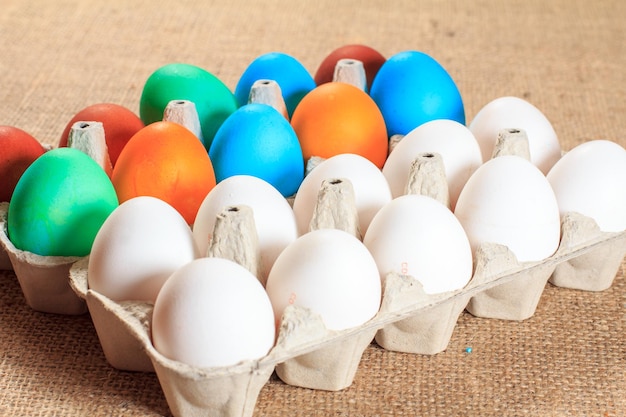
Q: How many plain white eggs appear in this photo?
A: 10